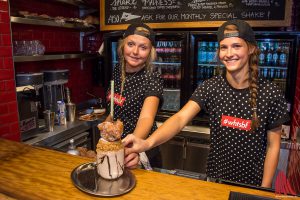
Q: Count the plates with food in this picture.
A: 1